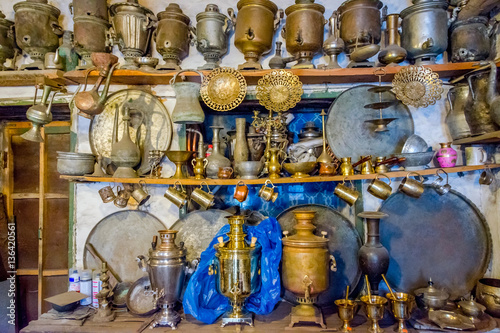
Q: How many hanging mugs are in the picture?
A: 12